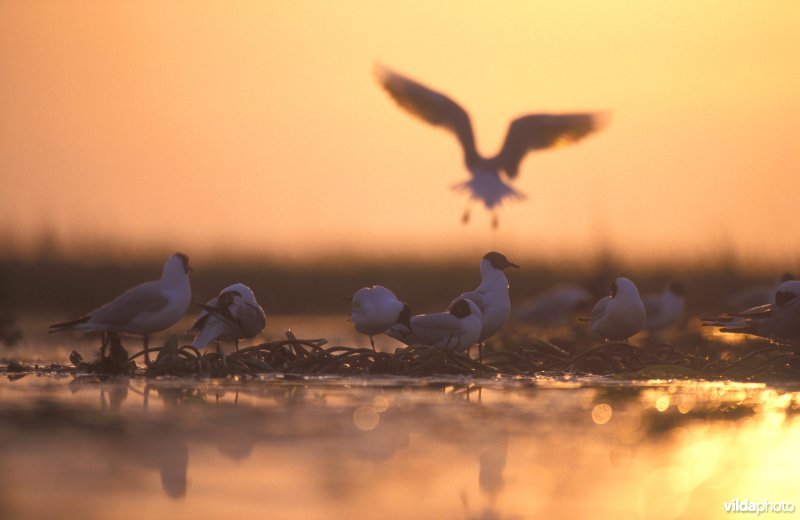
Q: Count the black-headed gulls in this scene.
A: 11